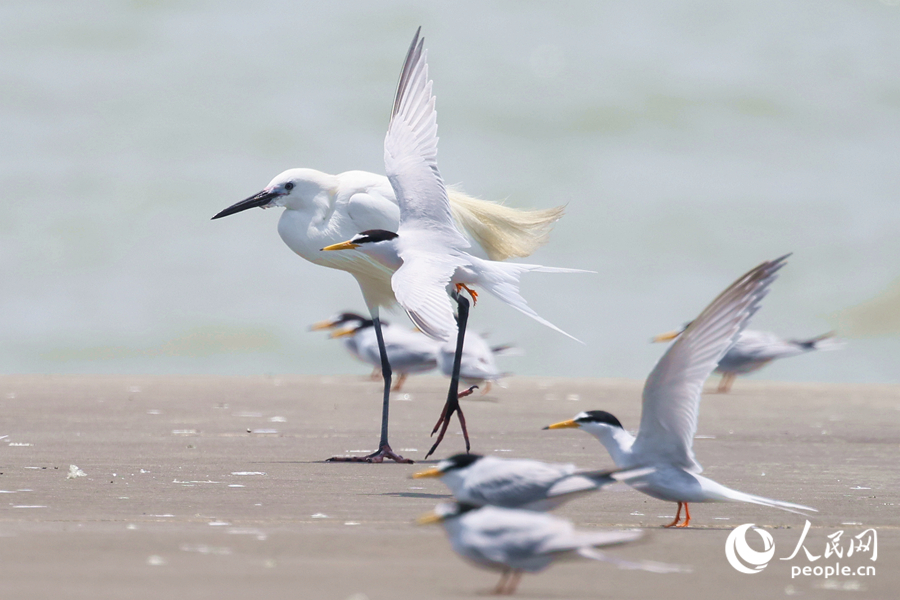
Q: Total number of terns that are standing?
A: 7